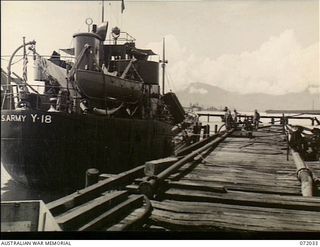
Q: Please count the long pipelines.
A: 2